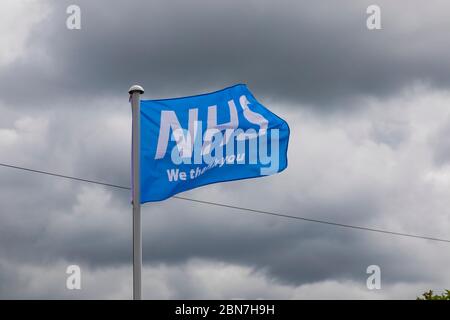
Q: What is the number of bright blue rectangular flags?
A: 1